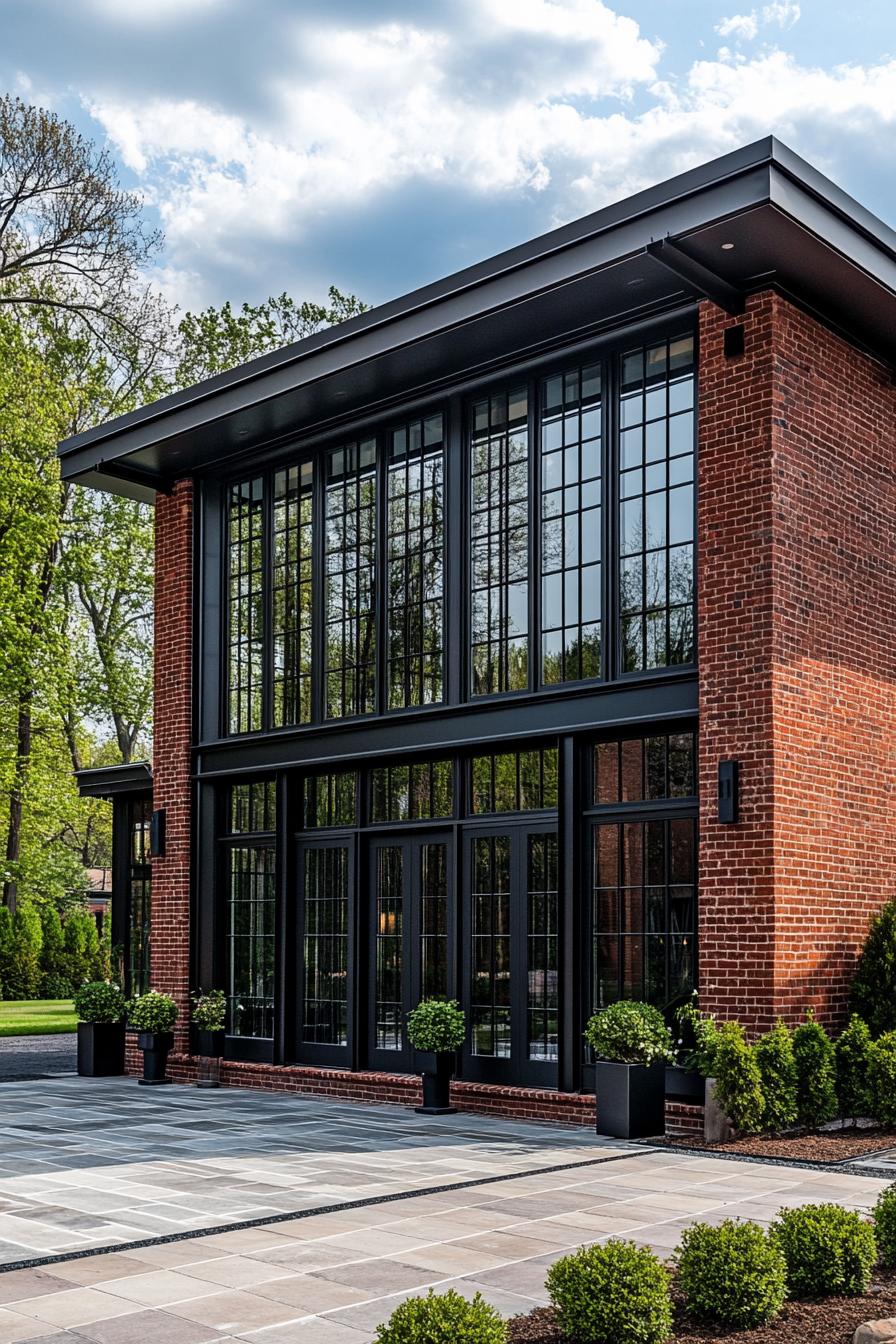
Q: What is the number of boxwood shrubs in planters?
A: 5